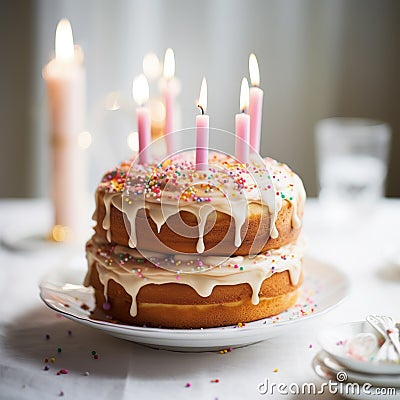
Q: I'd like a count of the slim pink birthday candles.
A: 5